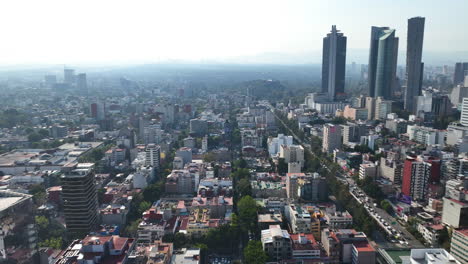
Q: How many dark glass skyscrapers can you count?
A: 3